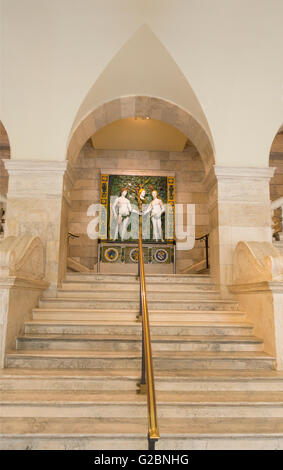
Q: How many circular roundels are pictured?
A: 3